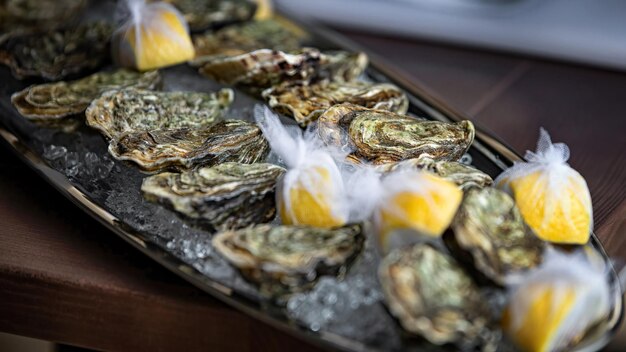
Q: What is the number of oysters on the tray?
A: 15